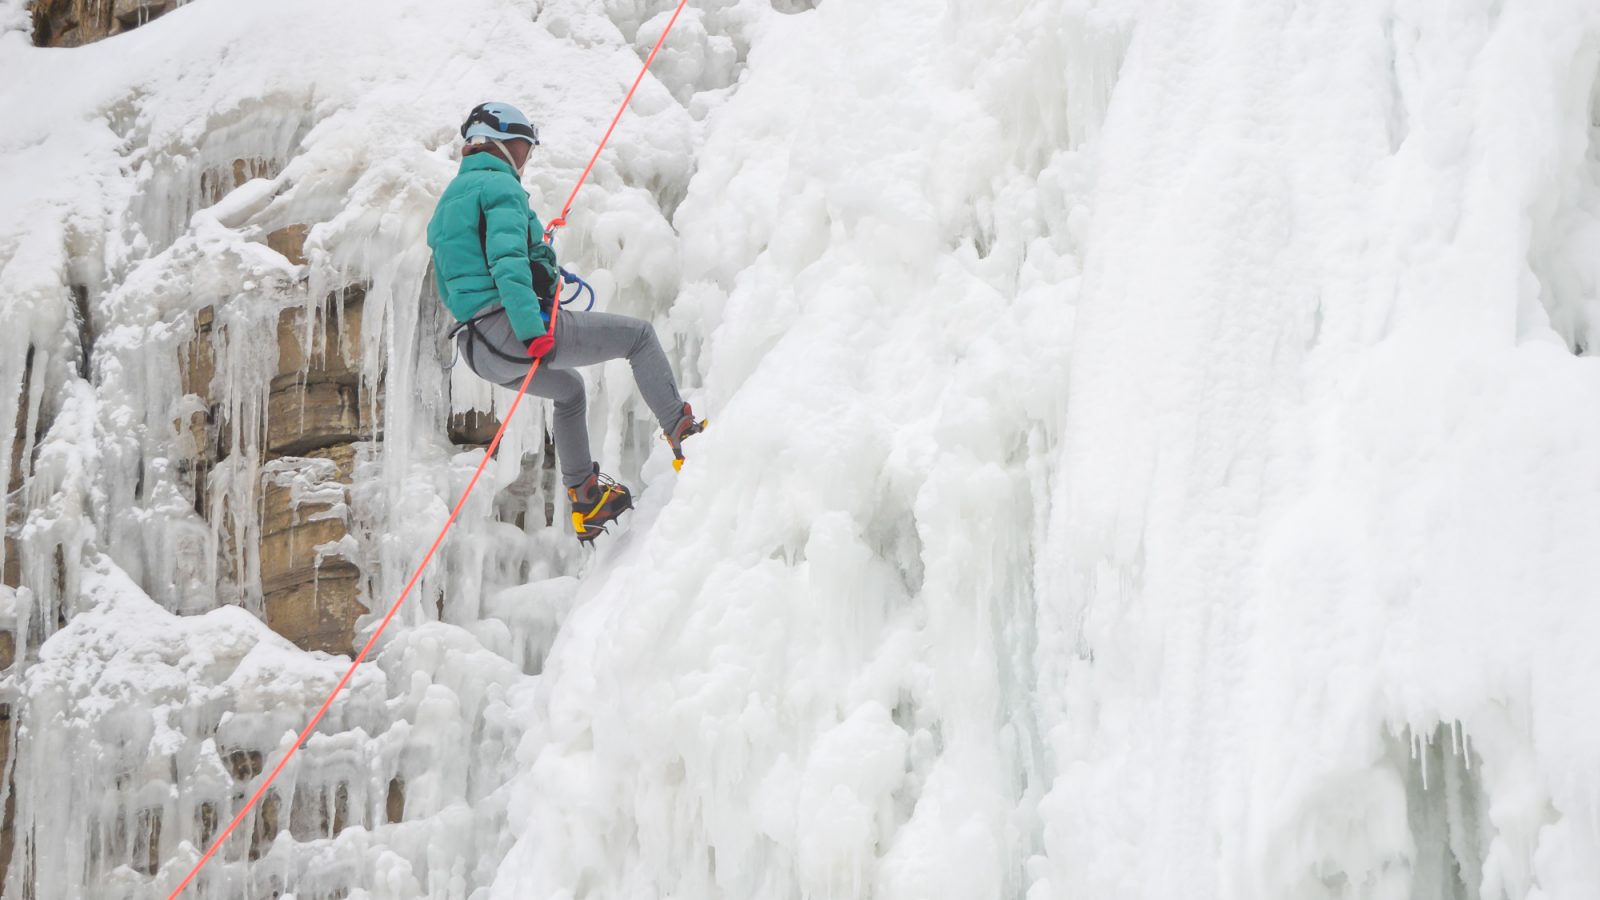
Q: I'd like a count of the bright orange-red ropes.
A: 1